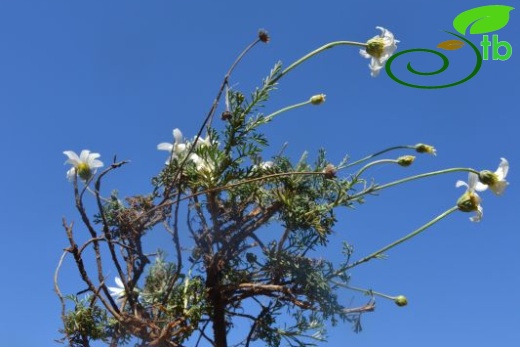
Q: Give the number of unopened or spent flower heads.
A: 7